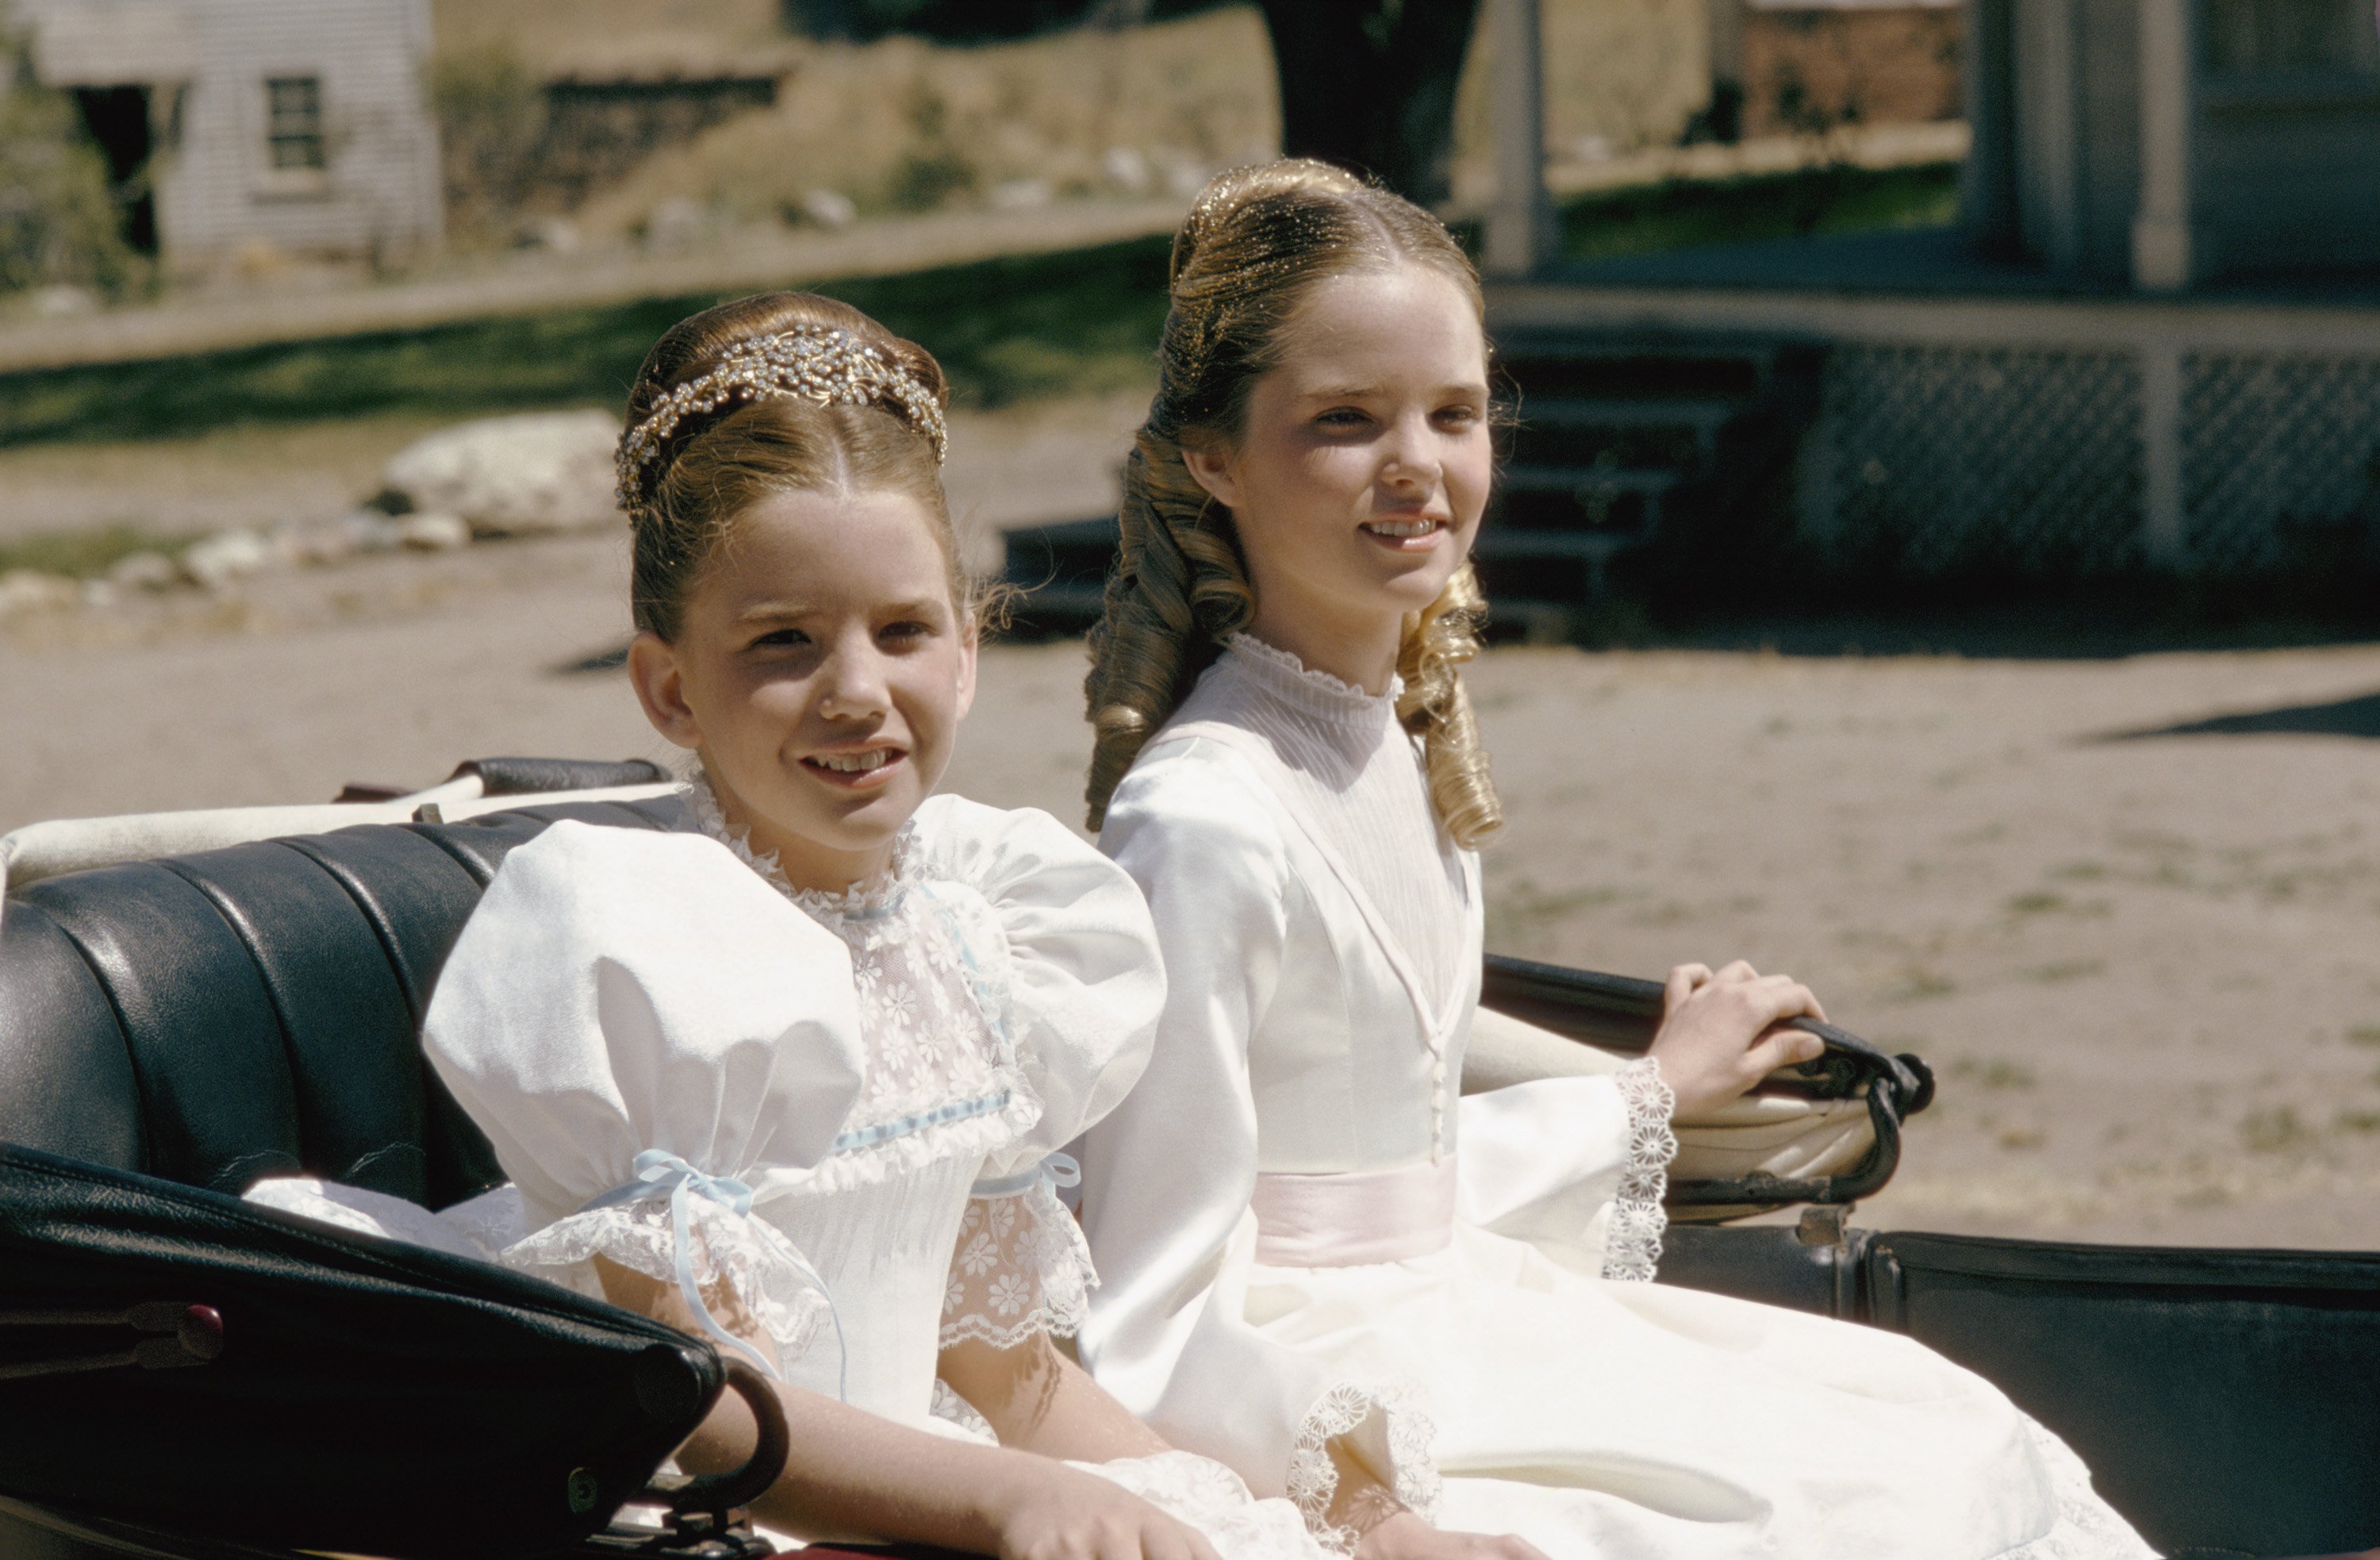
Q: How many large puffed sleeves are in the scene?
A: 2